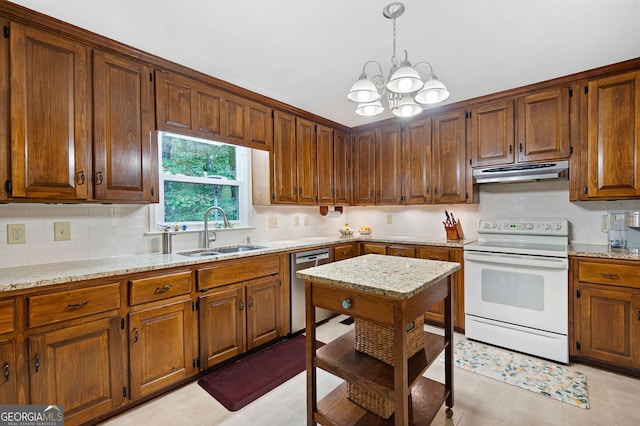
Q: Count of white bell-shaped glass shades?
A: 5